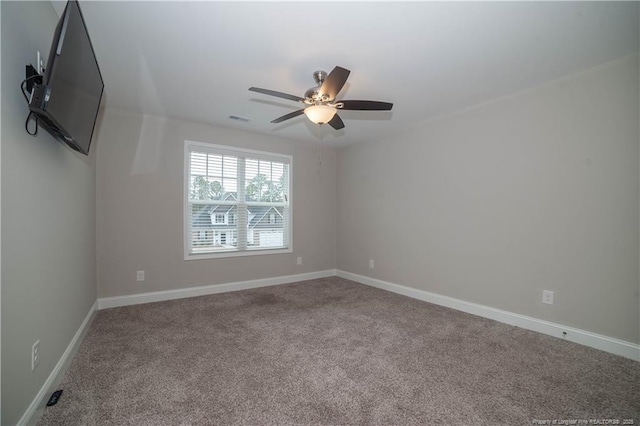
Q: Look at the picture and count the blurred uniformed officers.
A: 0